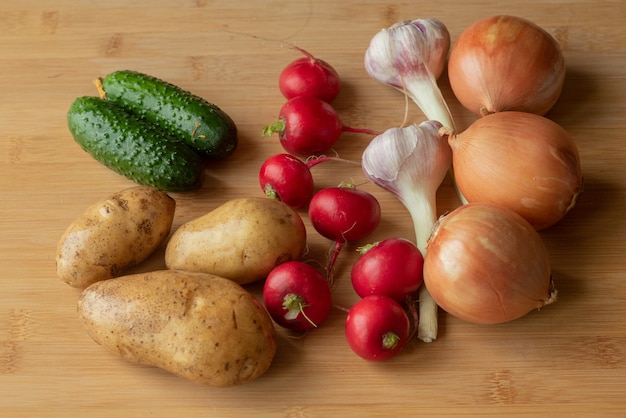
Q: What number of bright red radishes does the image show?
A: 7